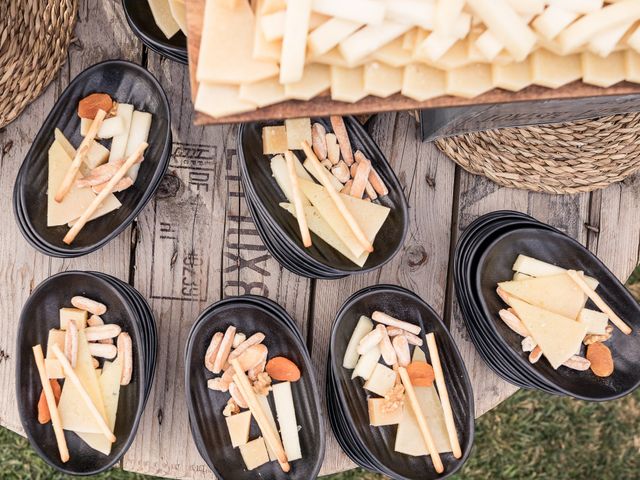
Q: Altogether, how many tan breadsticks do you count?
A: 11